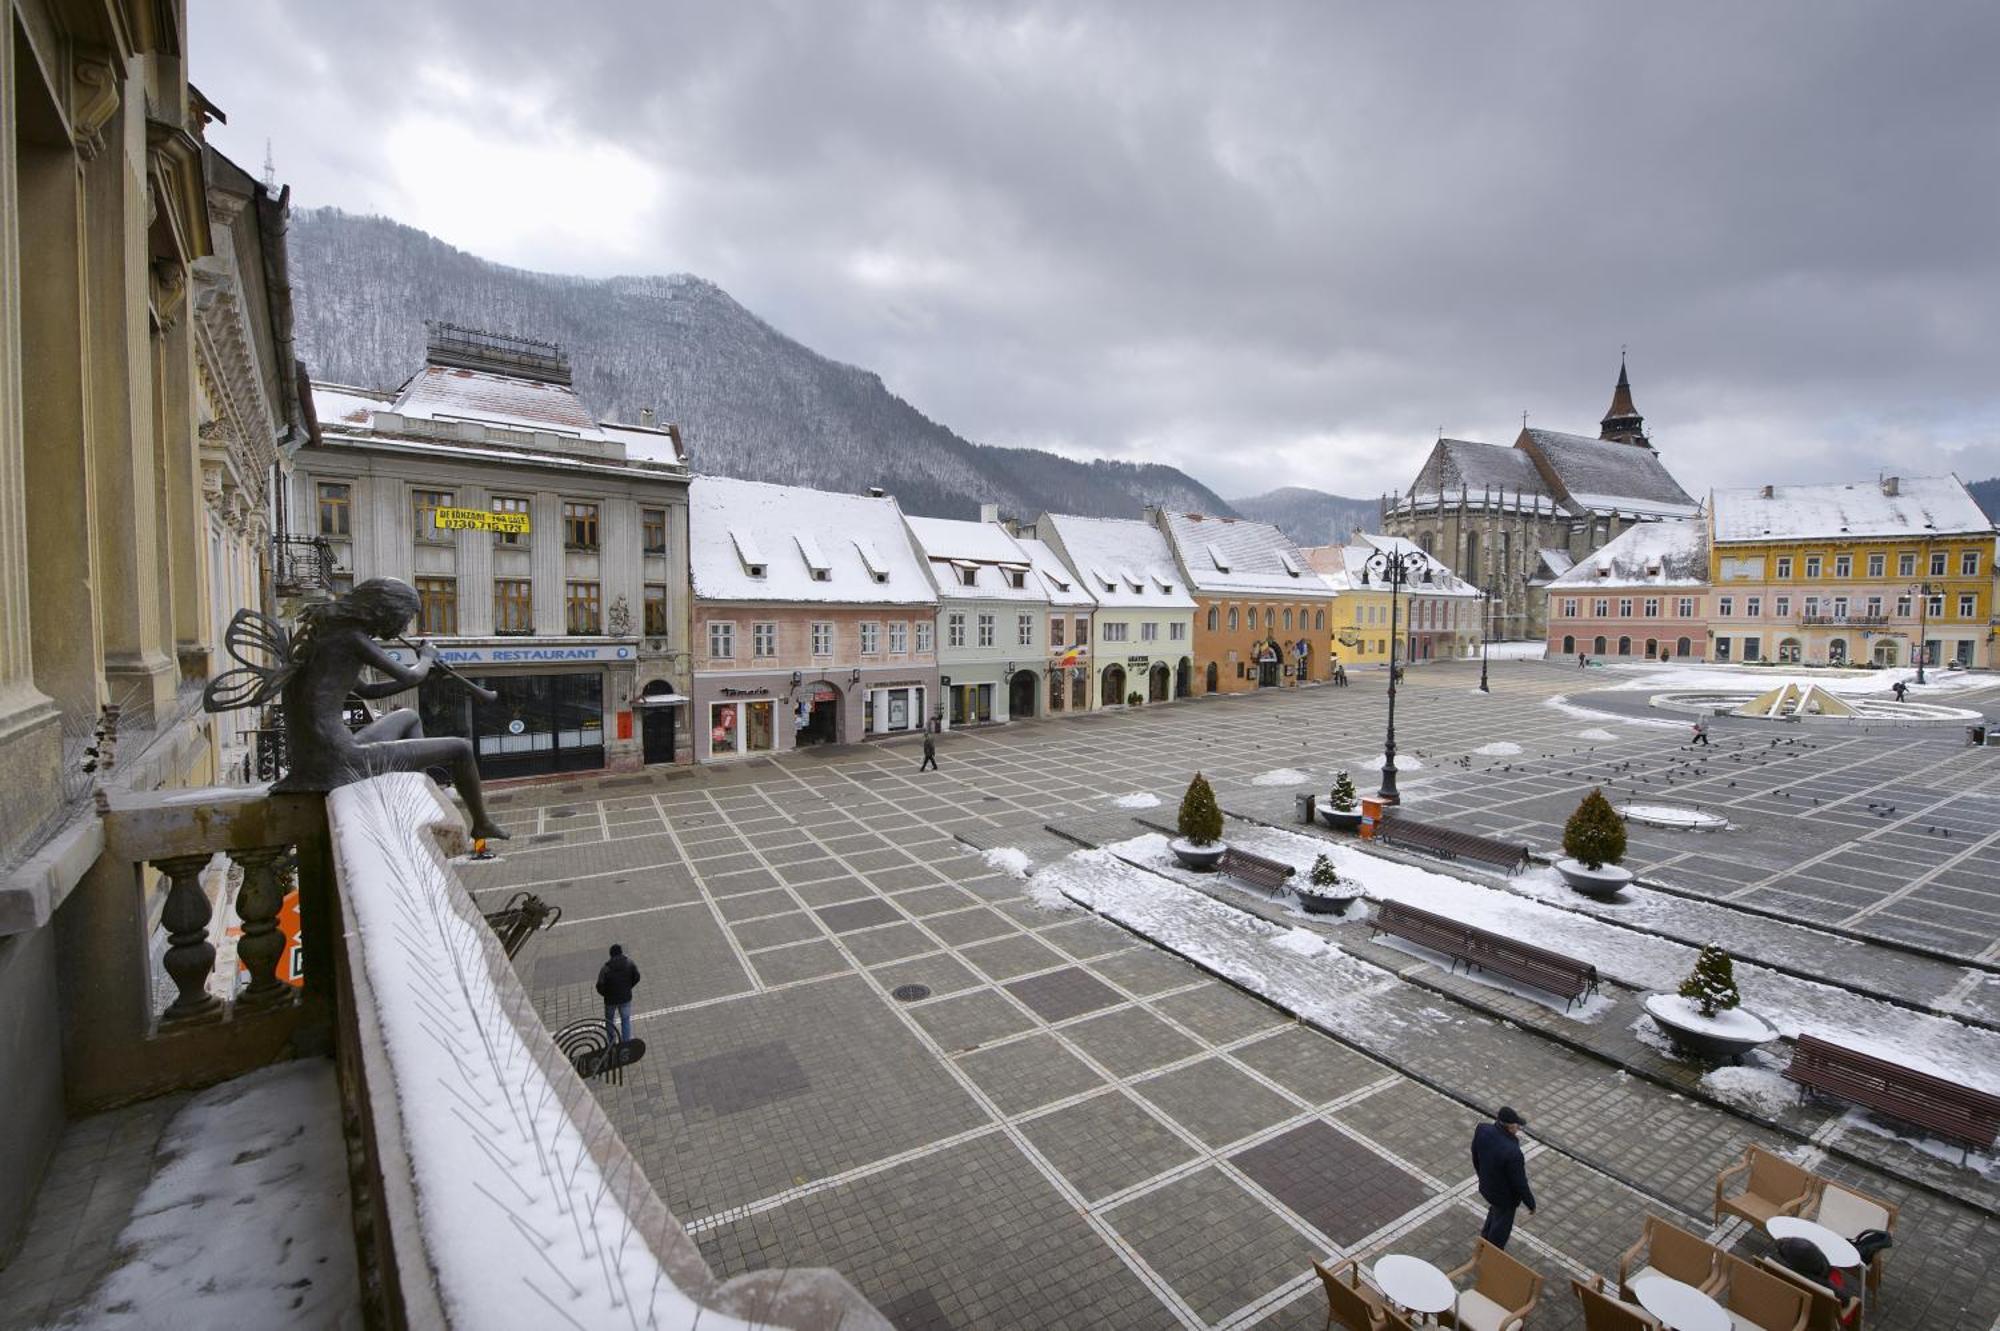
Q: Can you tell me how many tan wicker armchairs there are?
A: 9